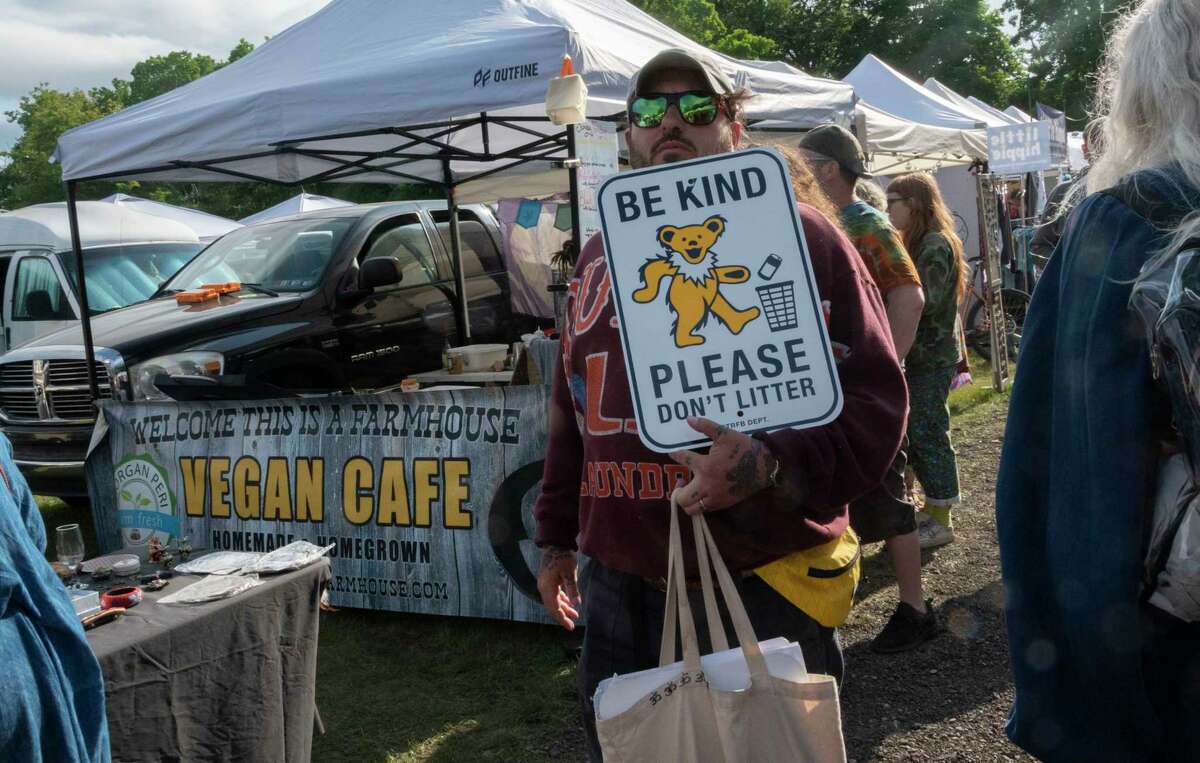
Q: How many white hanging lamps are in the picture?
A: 1